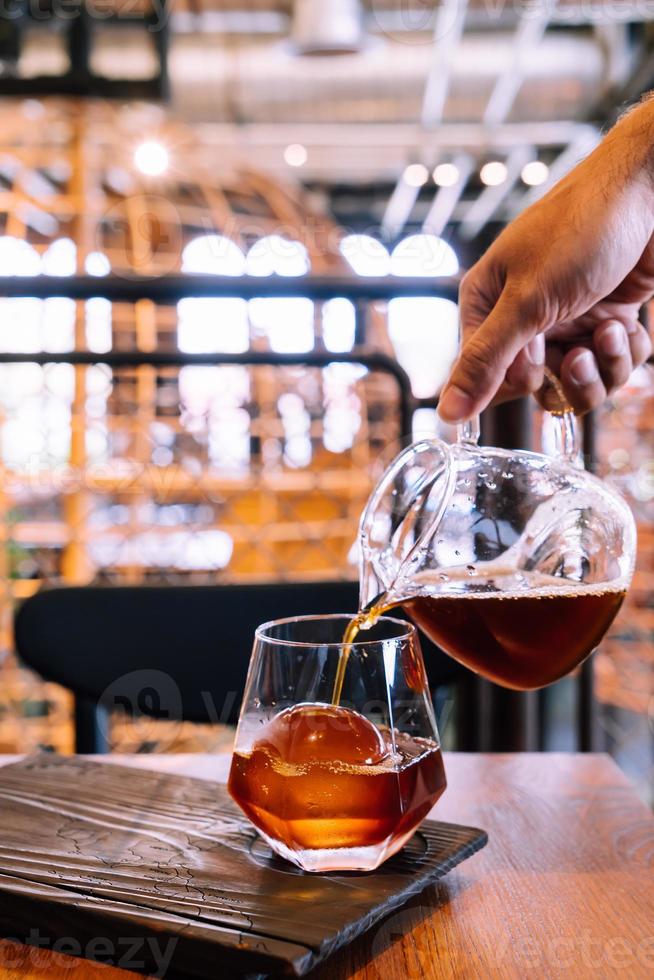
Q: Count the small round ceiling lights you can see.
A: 6